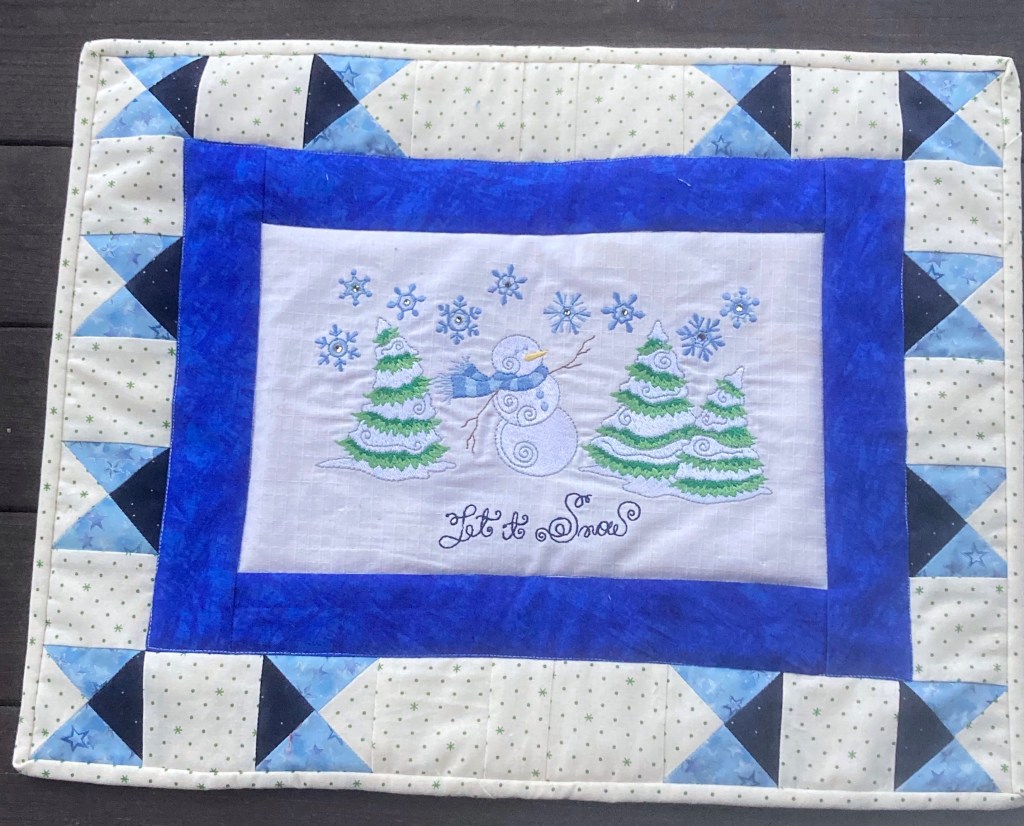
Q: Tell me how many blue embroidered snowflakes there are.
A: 9